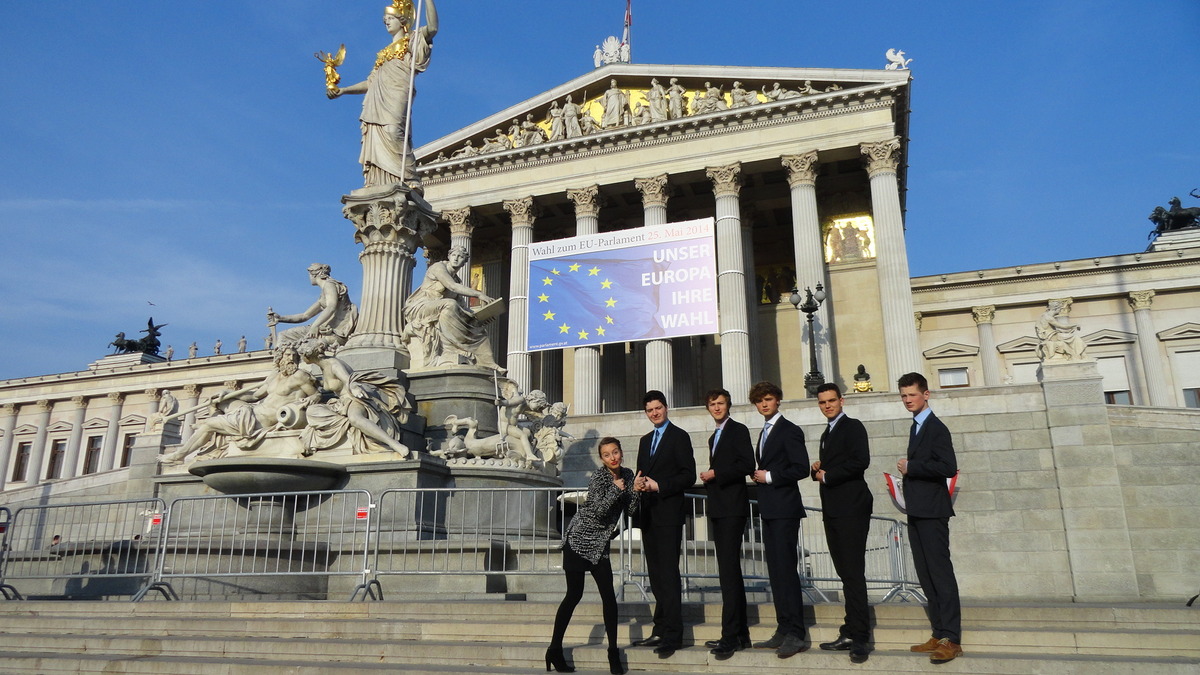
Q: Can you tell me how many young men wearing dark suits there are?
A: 5